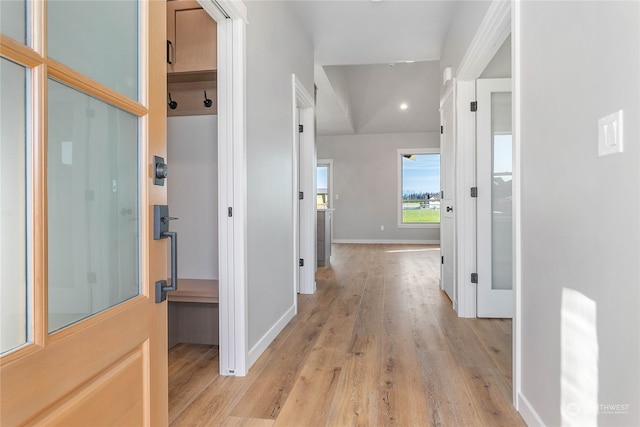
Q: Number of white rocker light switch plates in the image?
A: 1